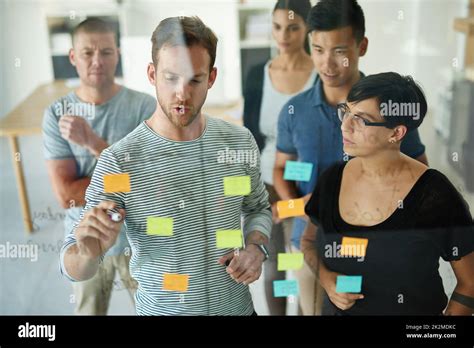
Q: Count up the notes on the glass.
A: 11